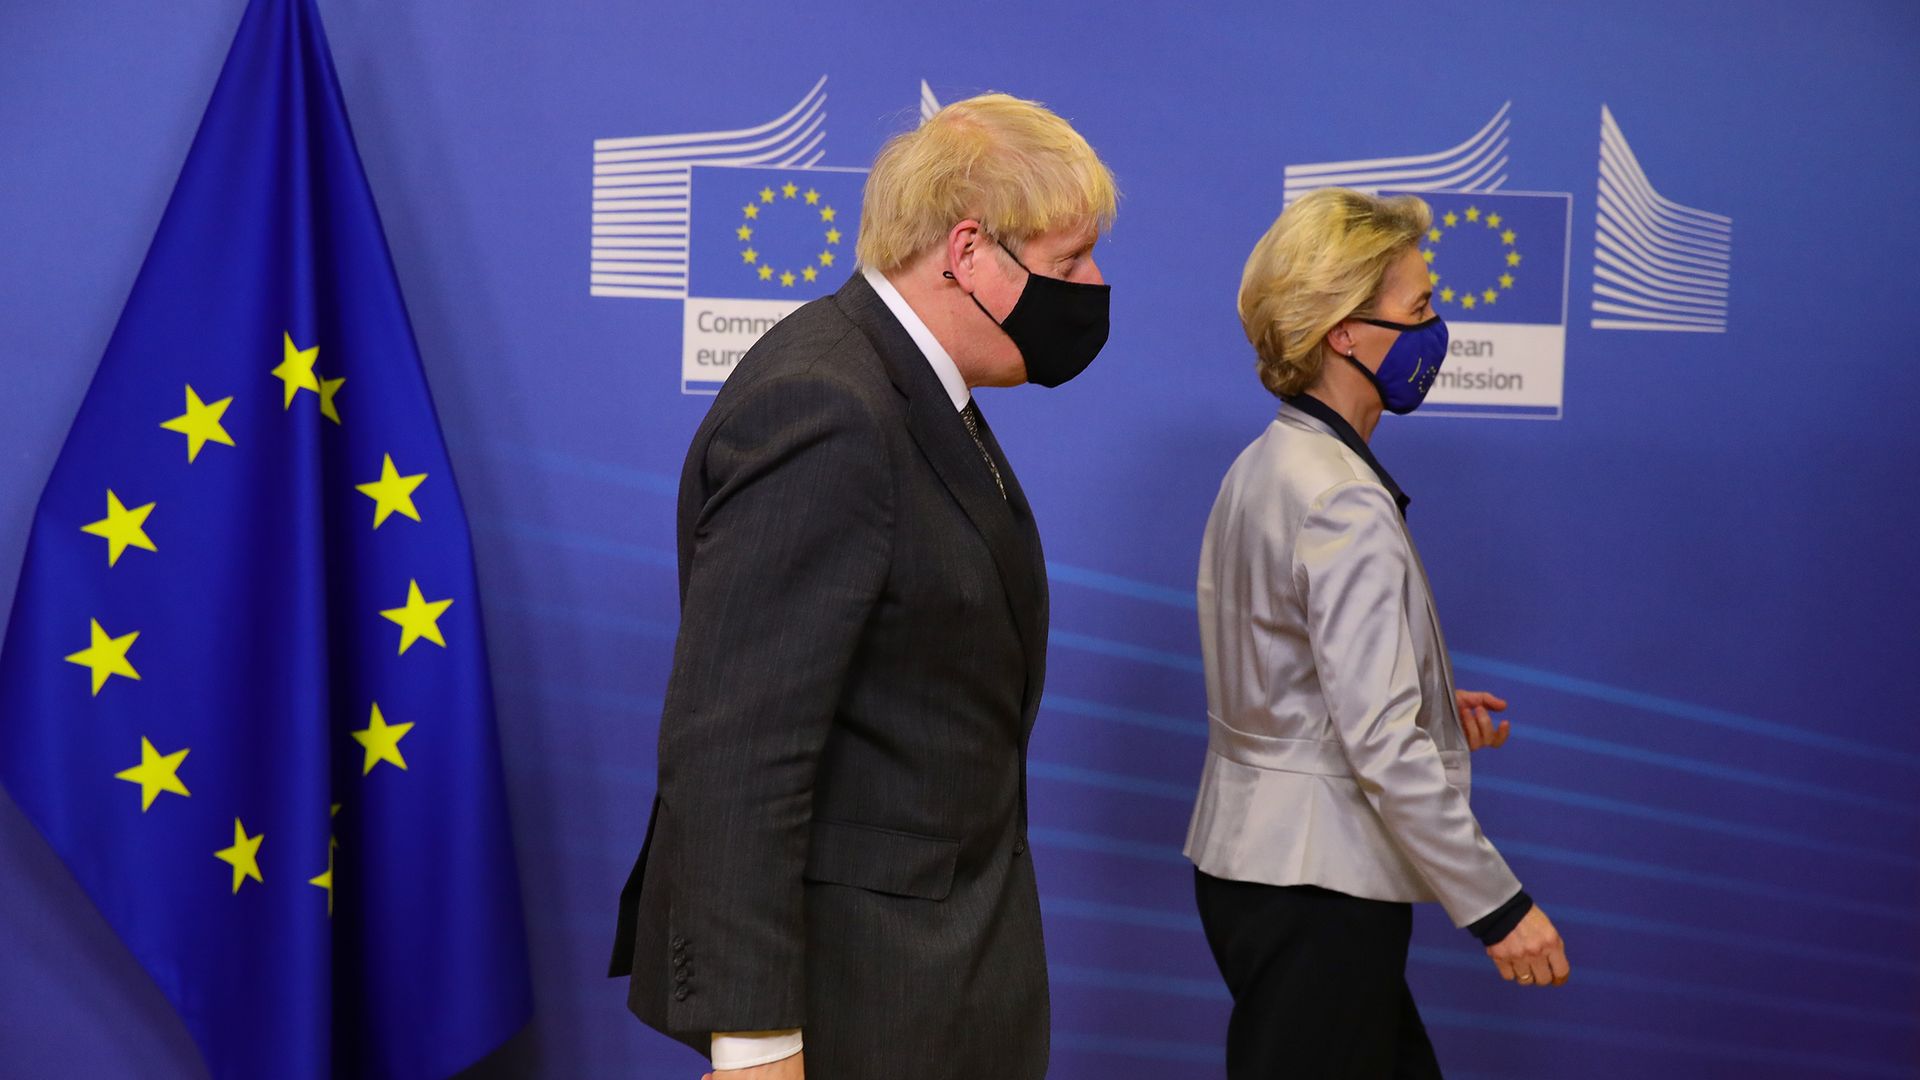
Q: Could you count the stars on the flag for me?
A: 12